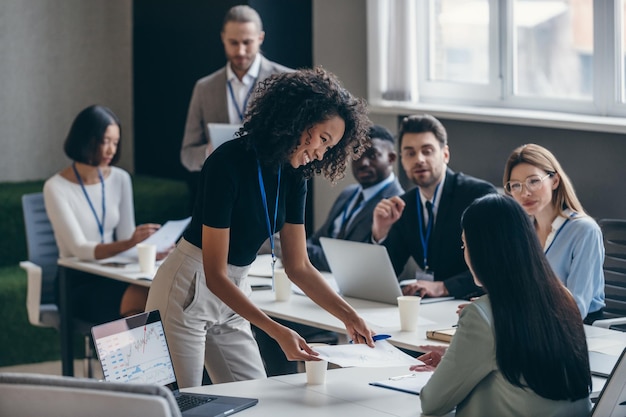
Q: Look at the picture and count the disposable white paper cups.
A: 4